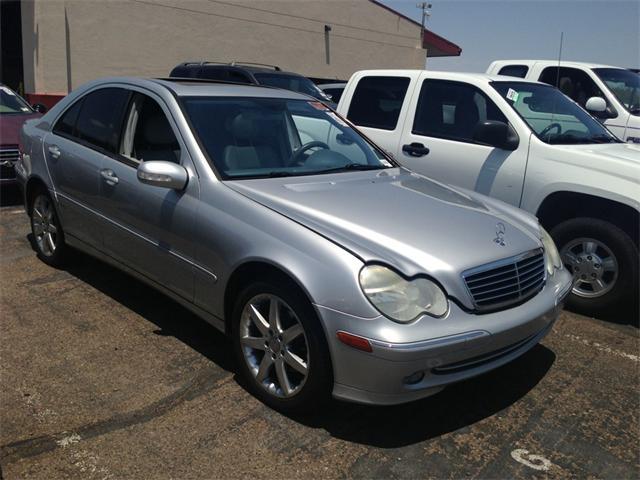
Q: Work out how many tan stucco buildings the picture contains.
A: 1